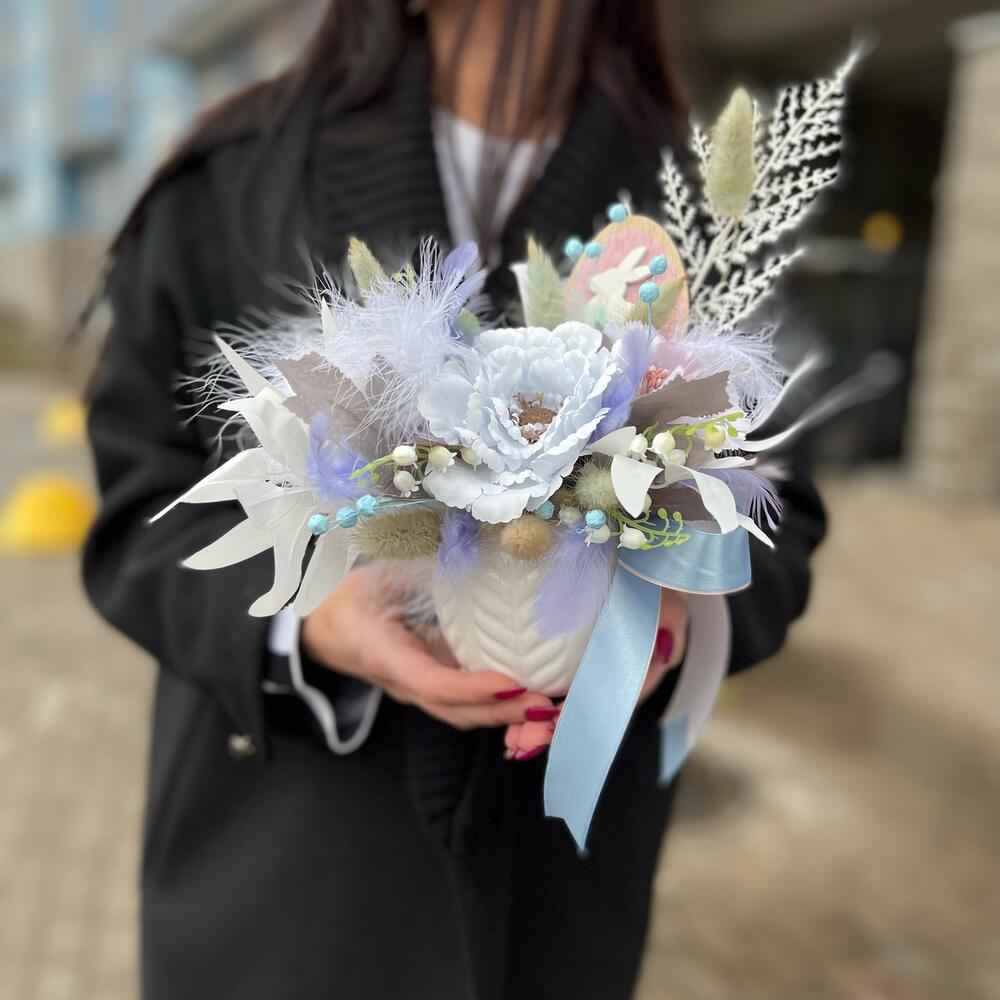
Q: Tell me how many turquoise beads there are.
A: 10